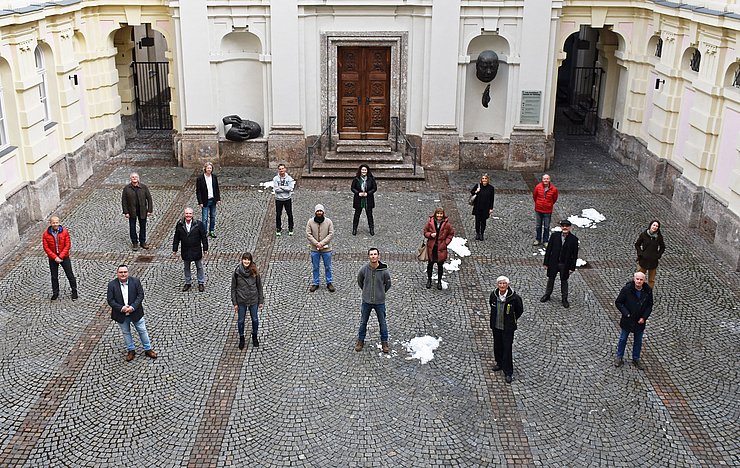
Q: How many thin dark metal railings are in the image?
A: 2